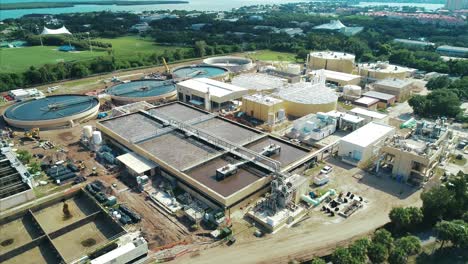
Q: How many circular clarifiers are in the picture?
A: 4